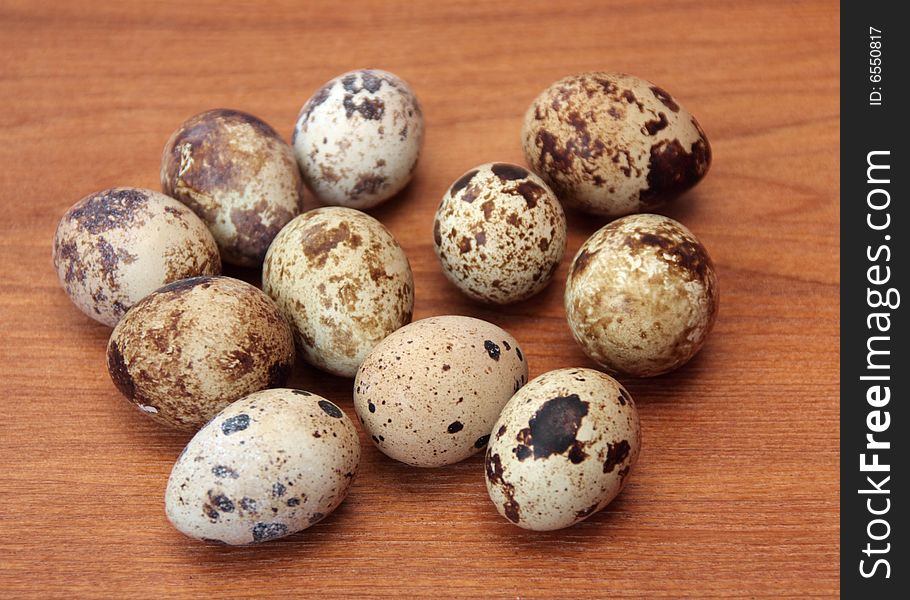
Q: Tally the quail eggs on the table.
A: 11